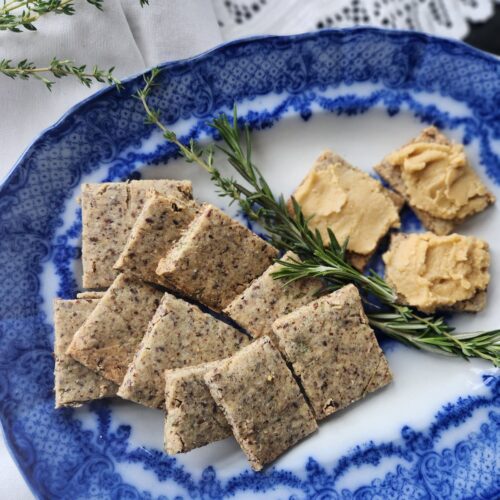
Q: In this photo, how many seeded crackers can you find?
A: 13